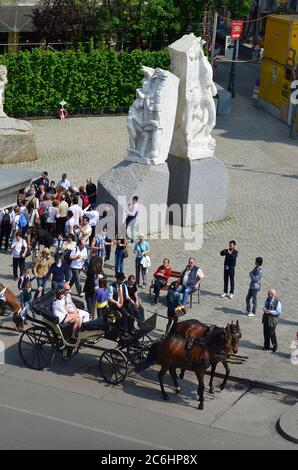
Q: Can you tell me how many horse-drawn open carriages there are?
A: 1